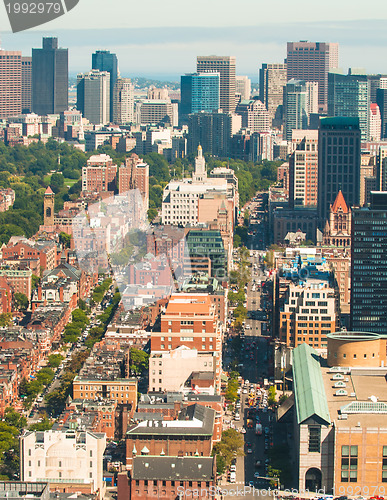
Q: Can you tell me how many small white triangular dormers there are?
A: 3